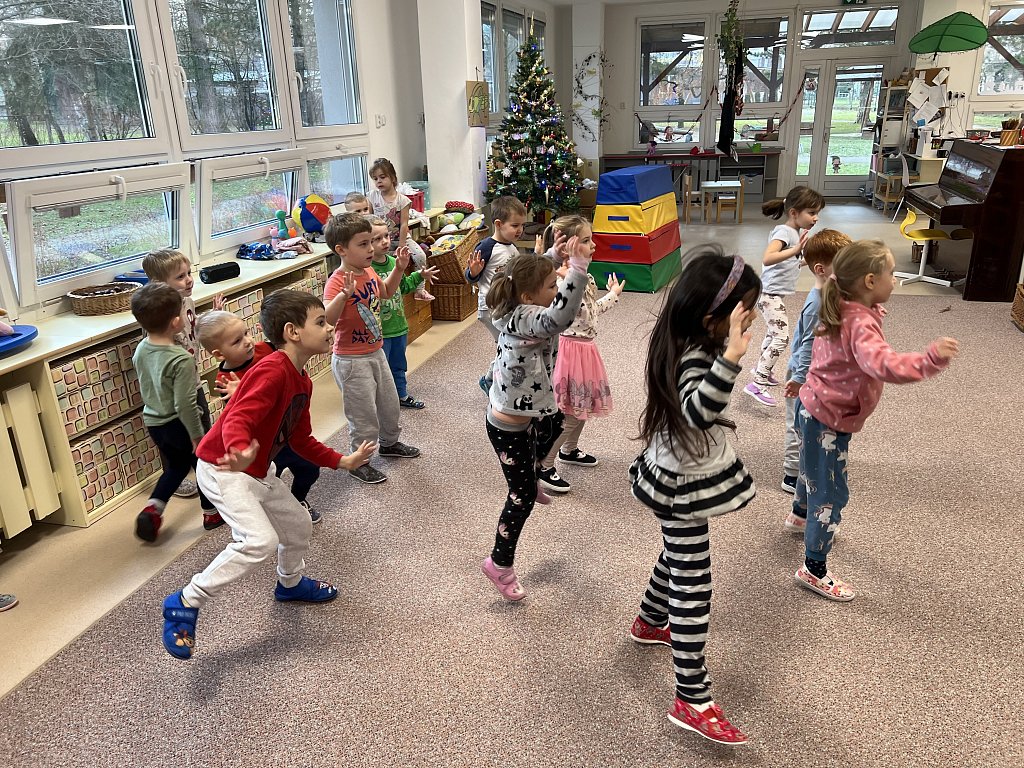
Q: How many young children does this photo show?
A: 15